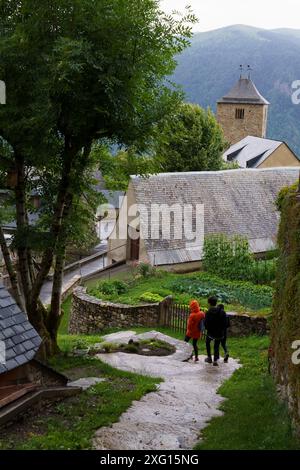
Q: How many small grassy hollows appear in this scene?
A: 1